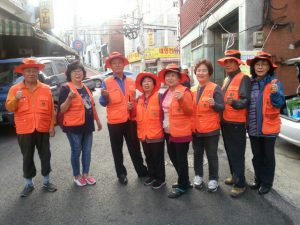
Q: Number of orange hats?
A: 6